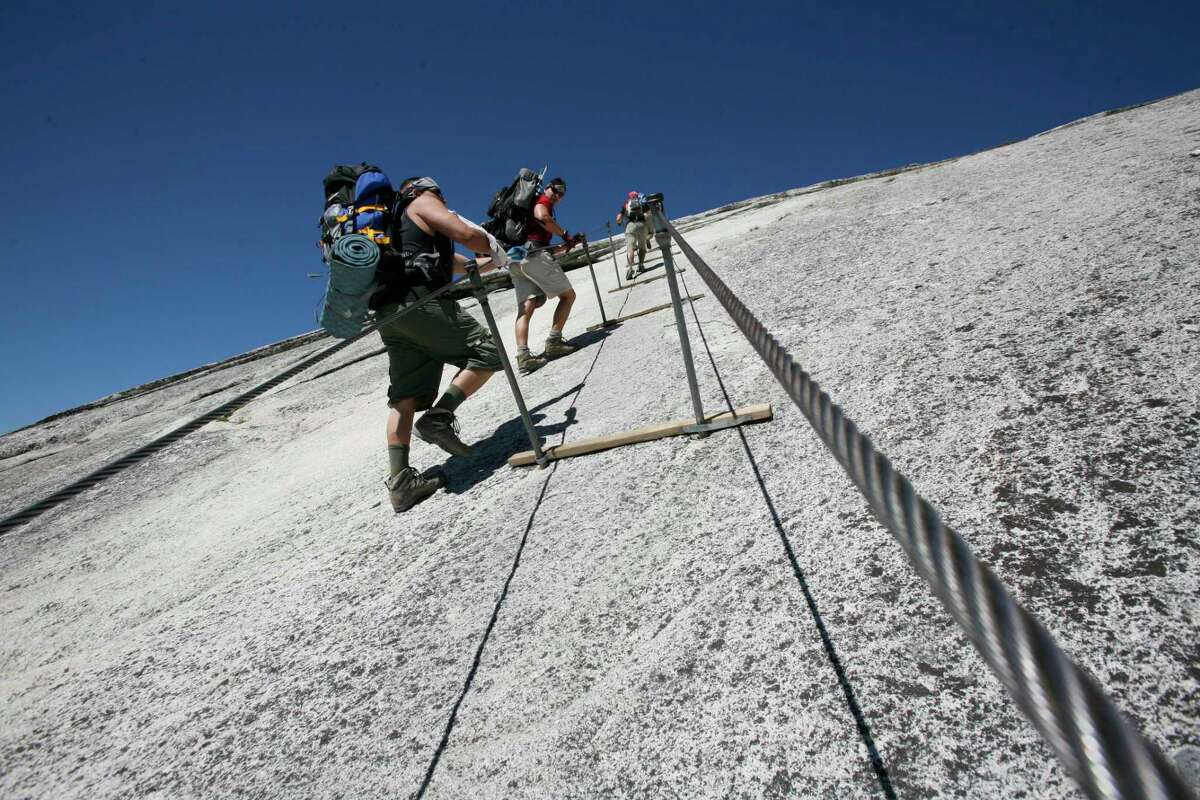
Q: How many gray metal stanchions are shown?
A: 4